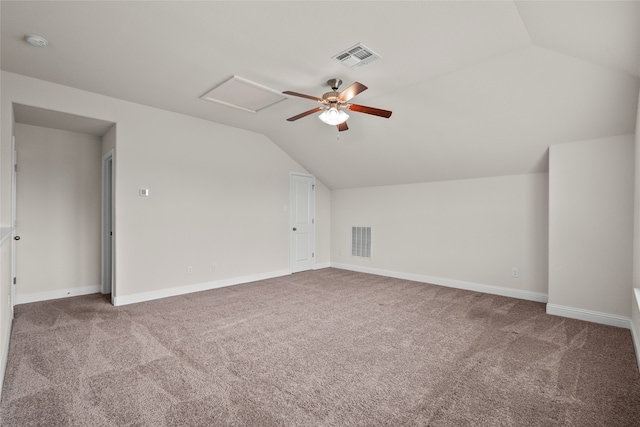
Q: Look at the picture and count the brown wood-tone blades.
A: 5